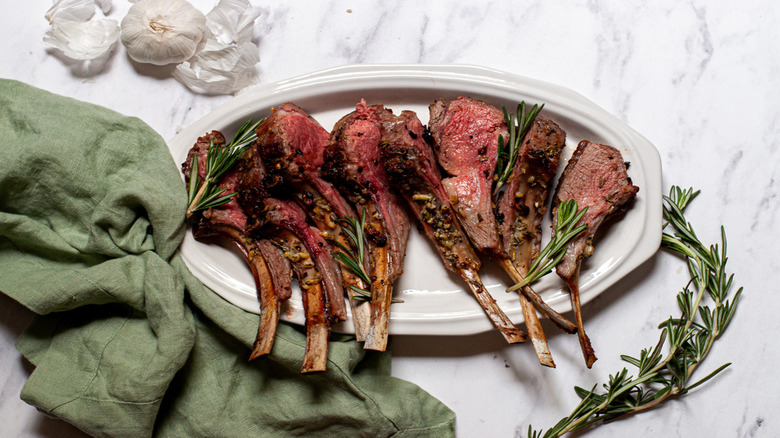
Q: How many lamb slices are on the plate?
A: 8